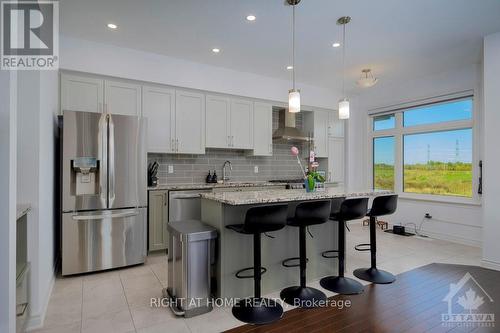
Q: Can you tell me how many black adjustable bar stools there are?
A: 4